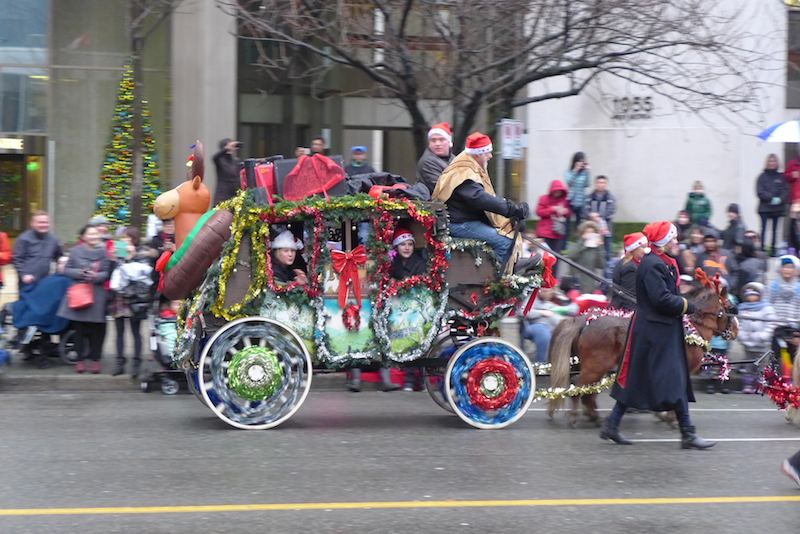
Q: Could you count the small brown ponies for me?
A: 1